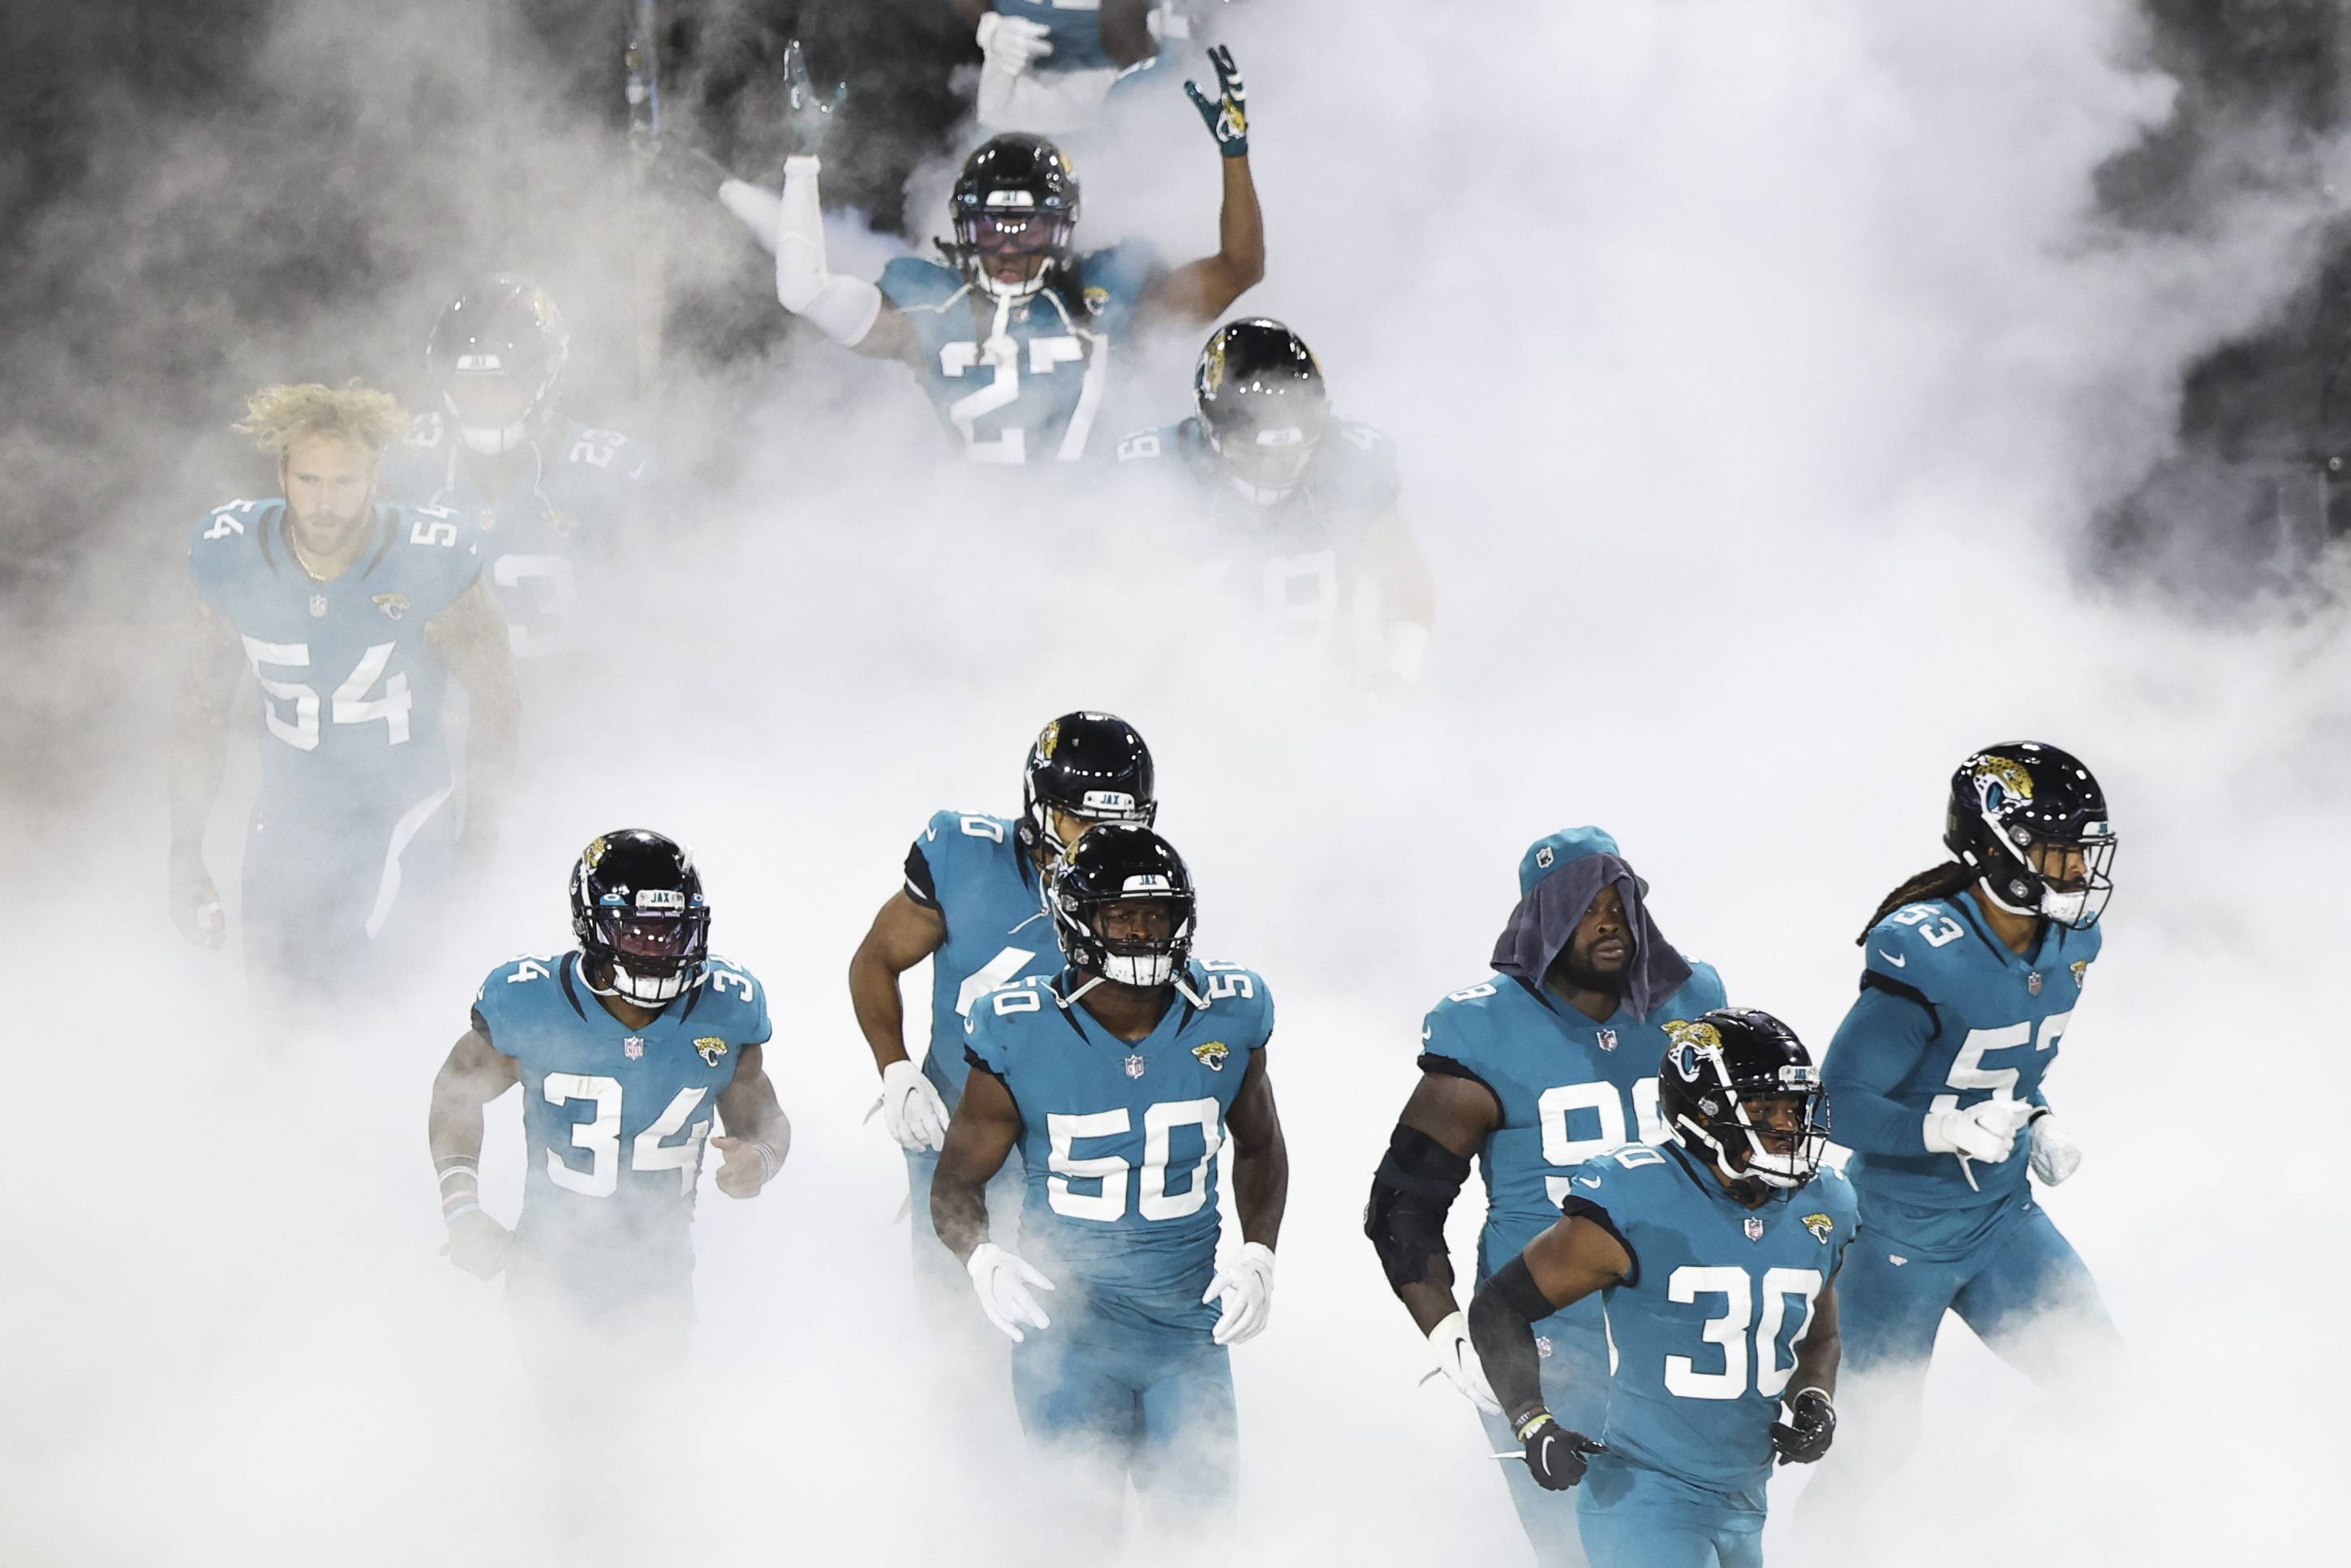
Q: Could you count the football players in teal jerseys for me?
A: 11